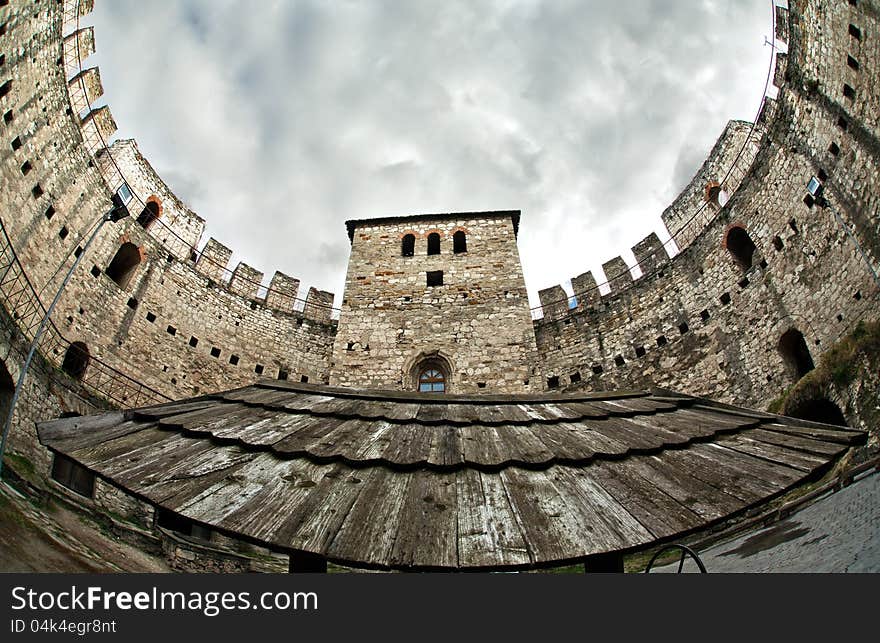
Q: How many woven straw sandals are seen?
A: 0